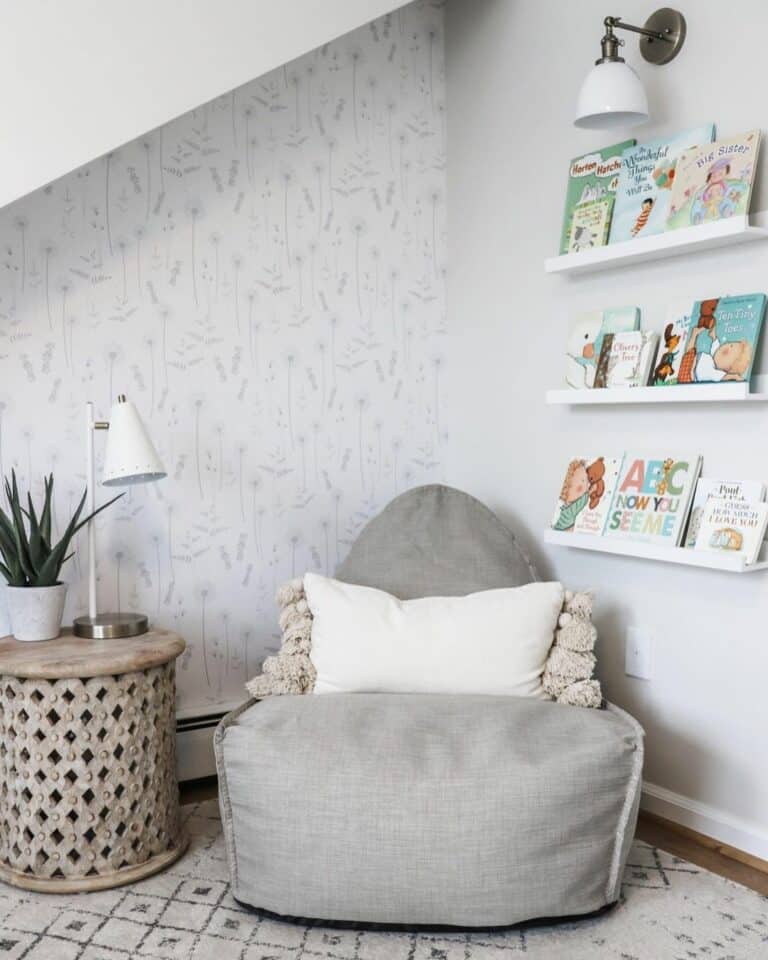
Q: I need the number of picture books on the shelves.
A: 12